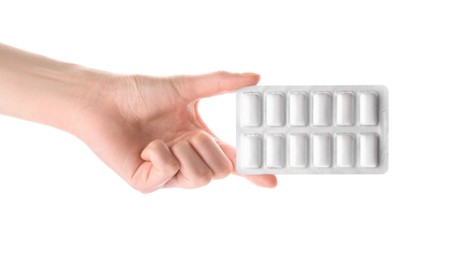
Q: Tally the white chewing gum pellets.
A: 12